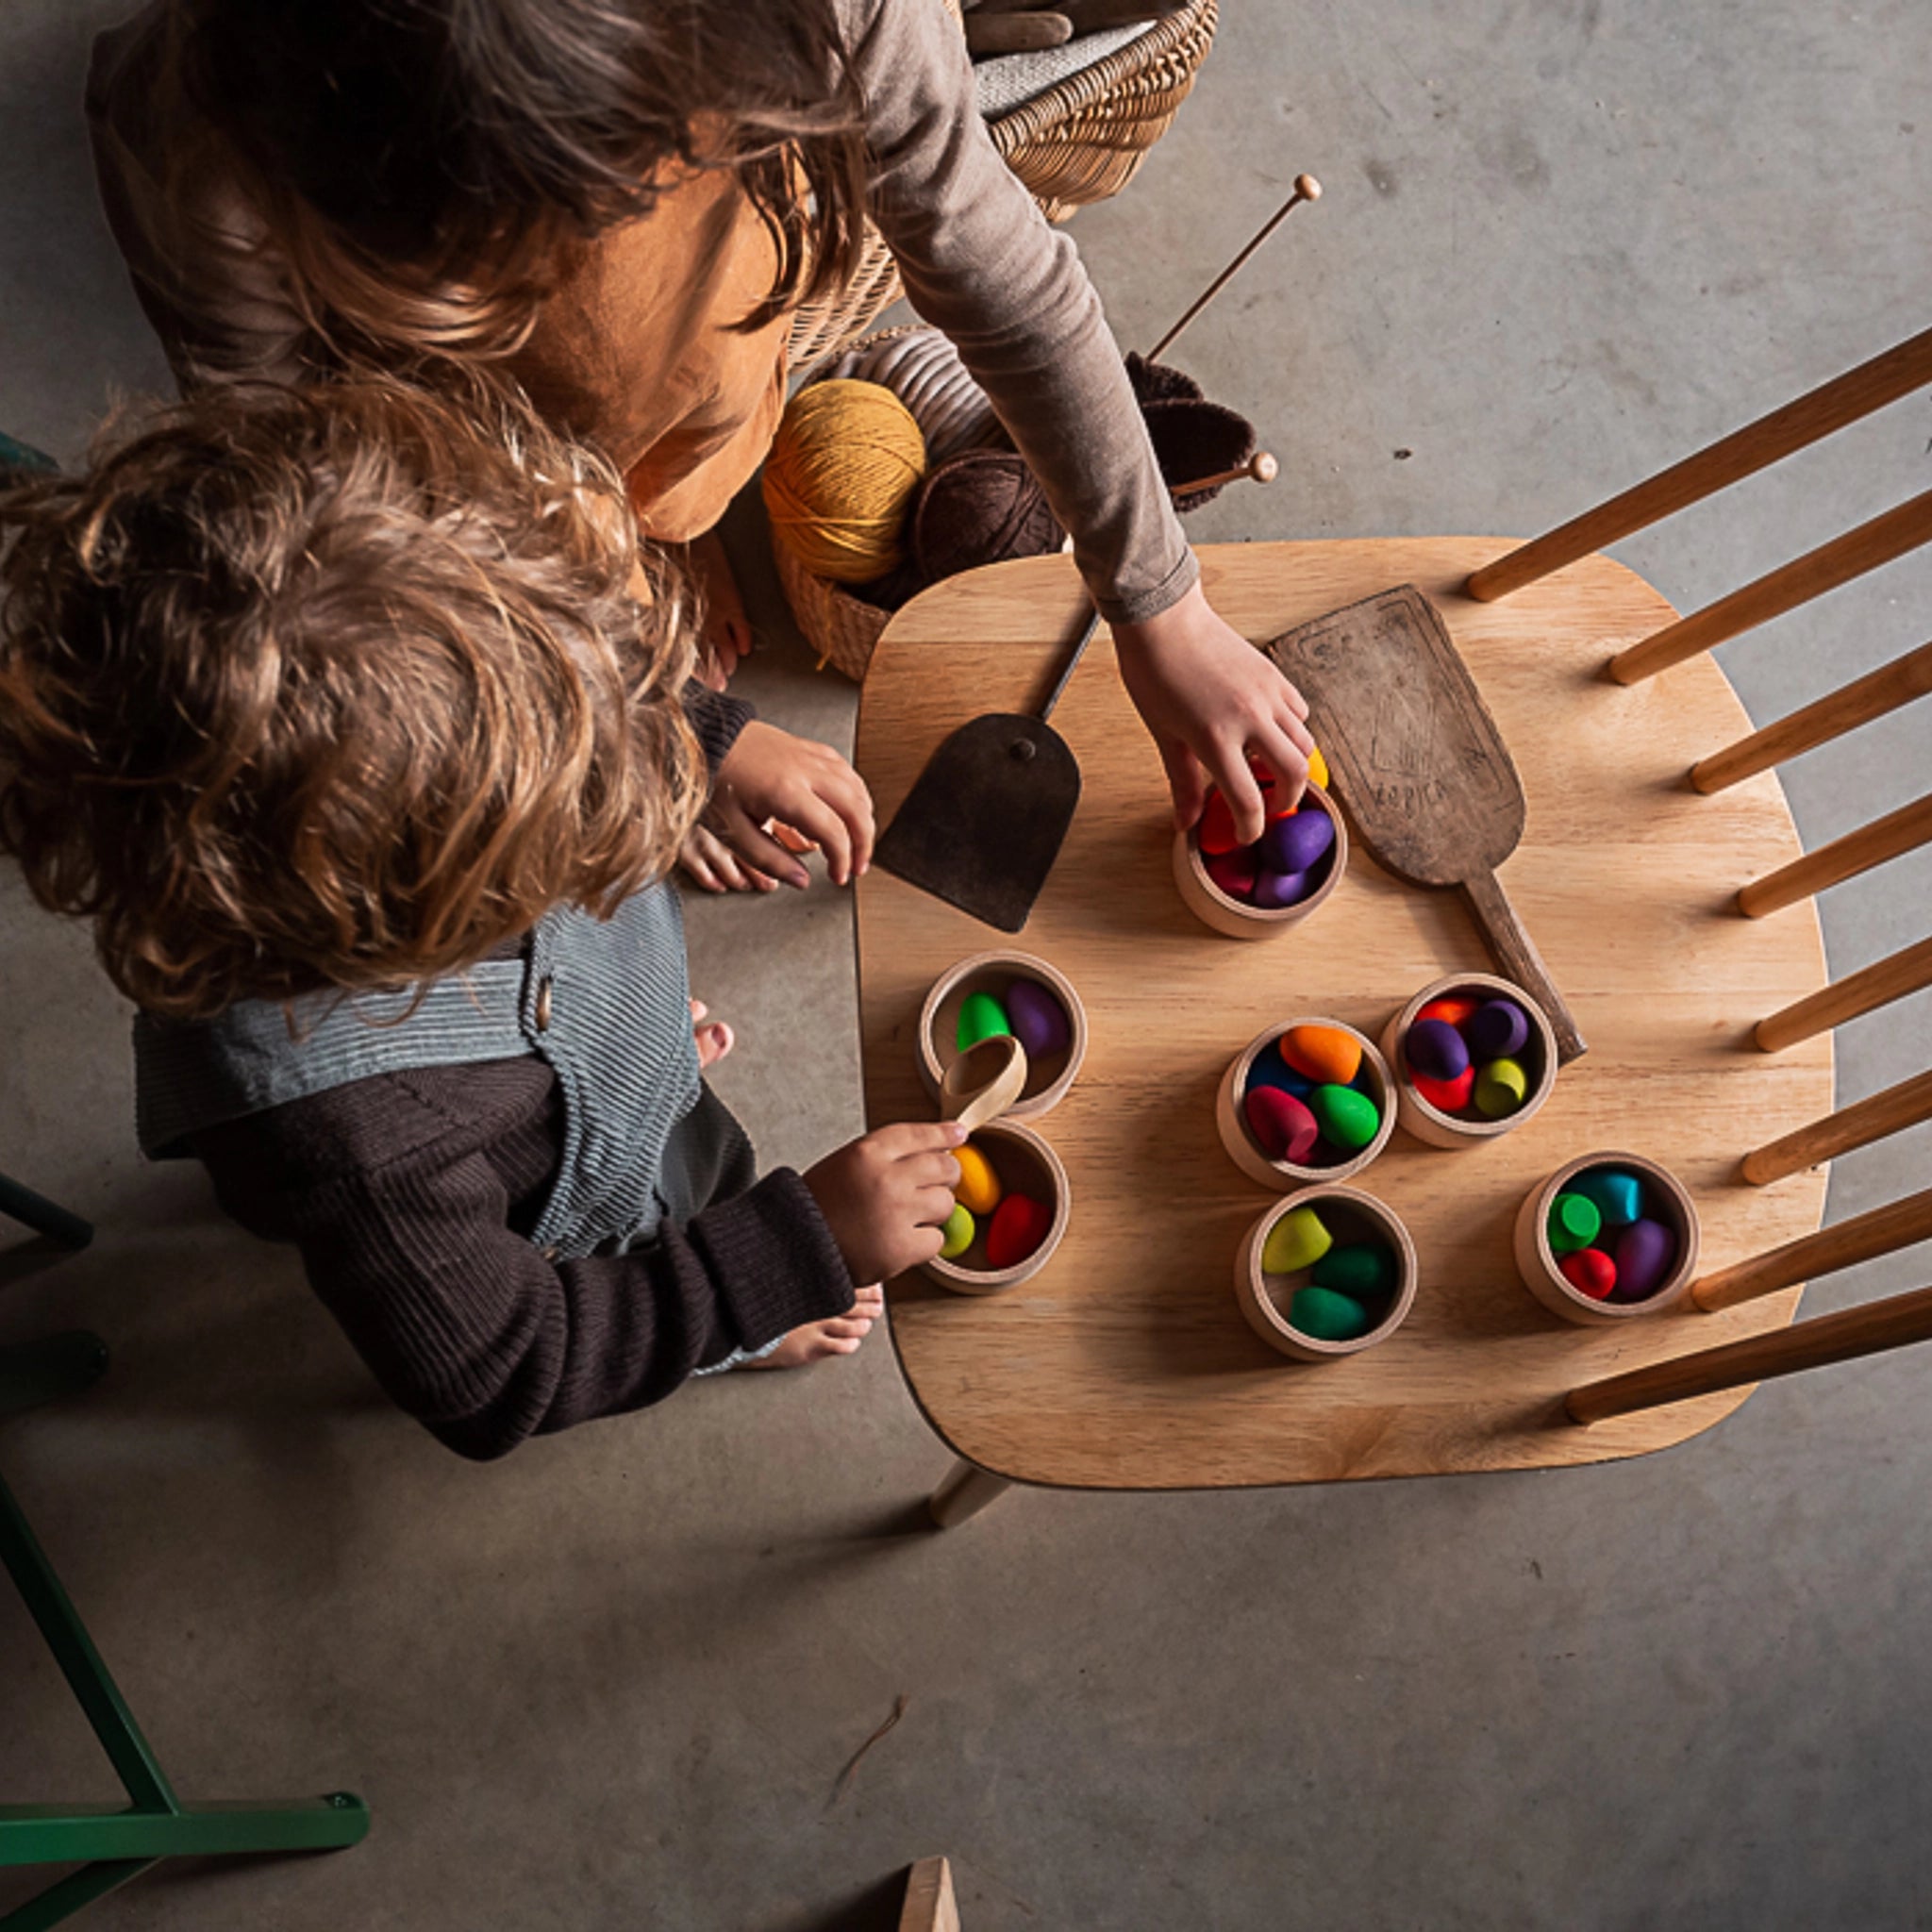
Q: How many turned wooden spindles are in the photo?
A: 8